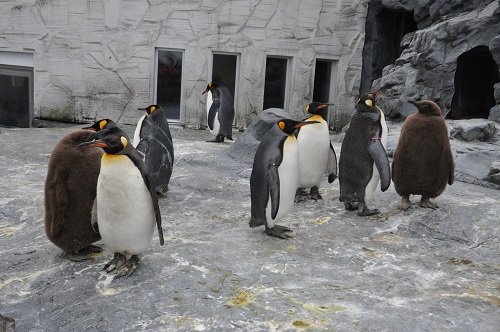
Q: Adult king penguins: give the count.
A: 7